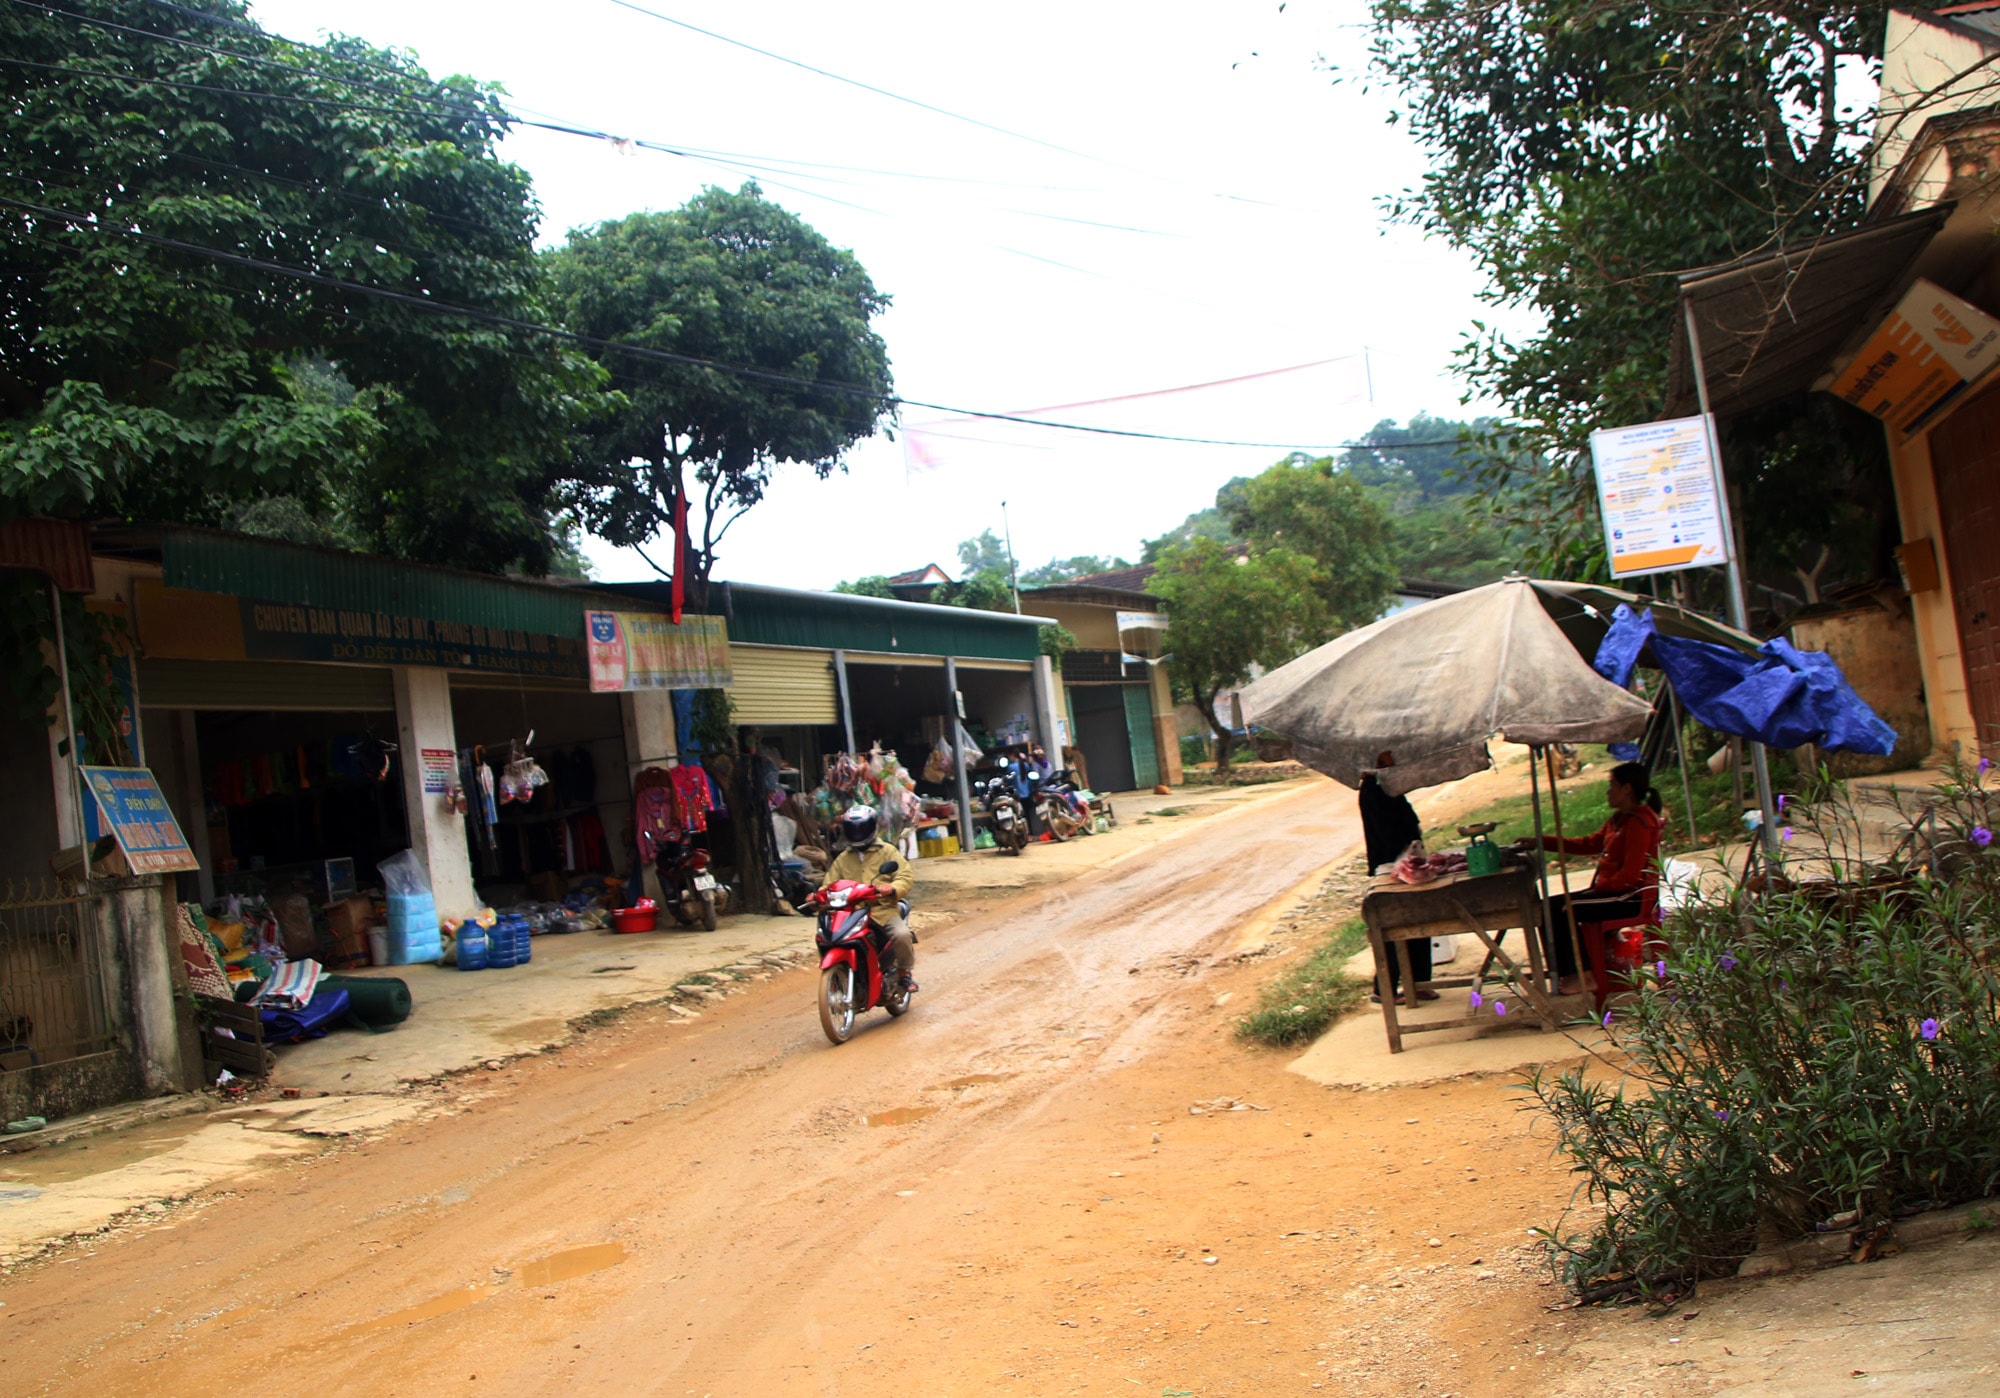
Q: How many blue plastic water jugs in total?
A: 3